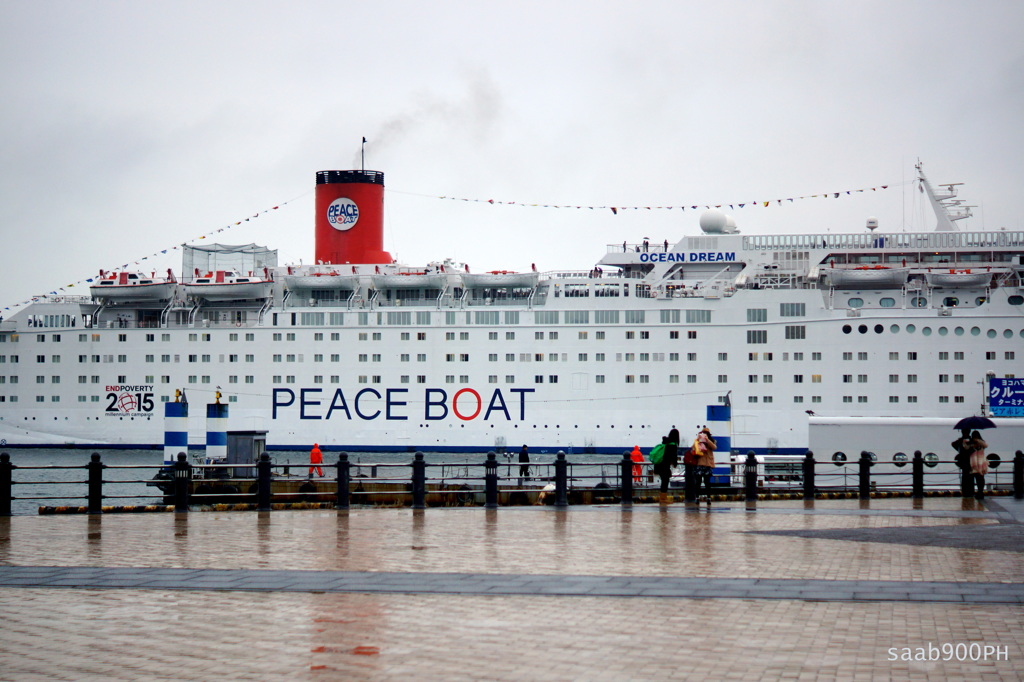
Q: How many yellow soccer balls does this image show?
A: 0